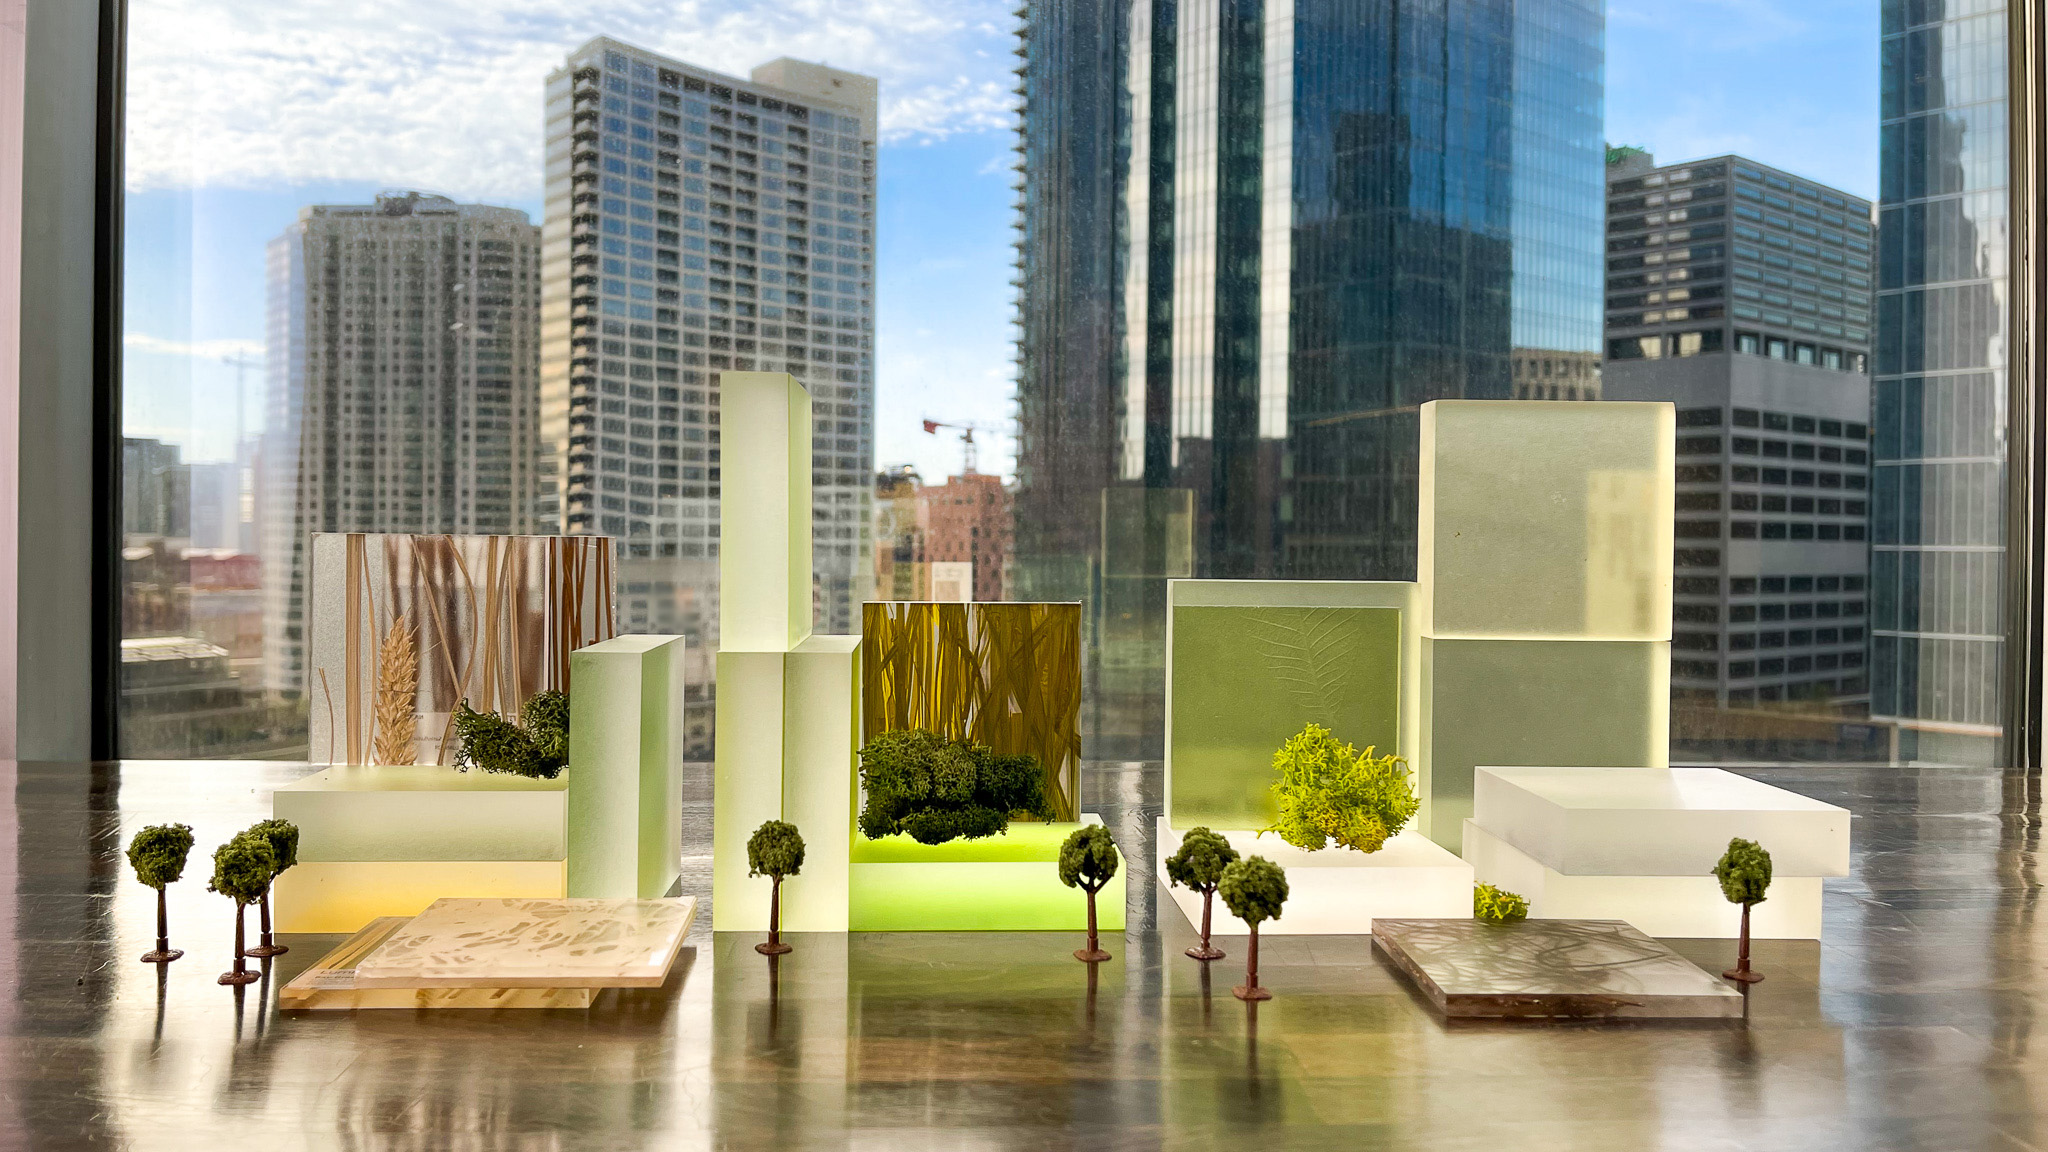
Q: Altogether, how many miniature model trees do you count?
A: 8